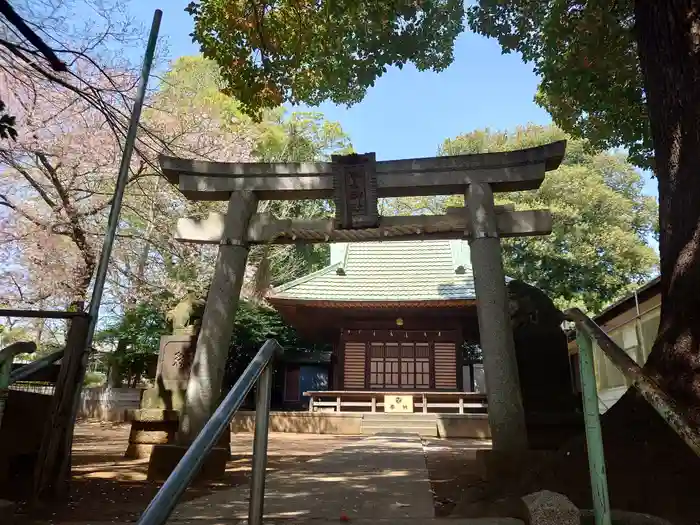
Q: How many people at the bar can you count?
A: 0